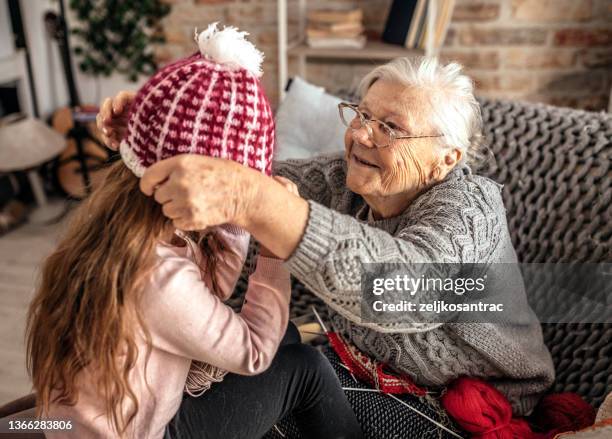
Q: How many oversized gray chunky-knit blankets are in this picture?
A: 1